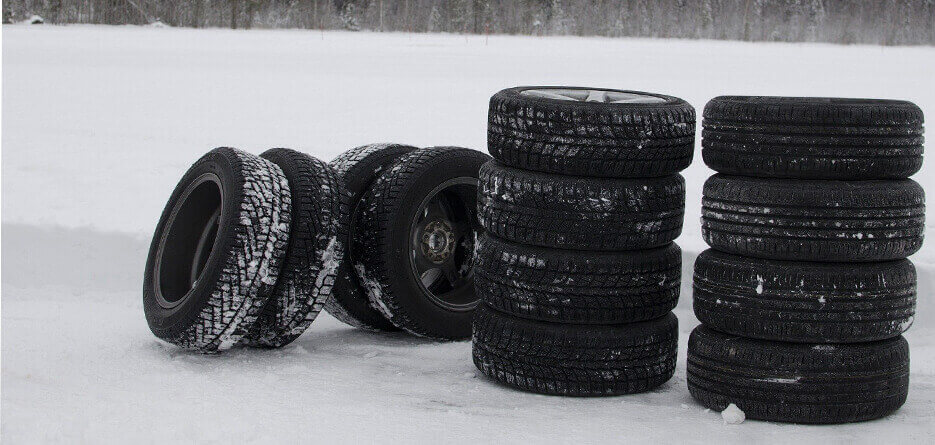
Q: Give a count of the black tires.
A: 12